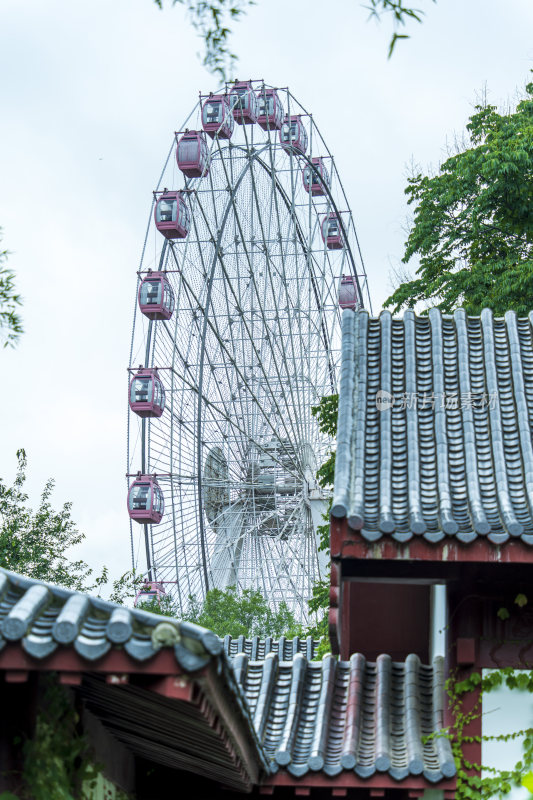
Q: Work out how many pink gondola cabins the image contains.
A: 13